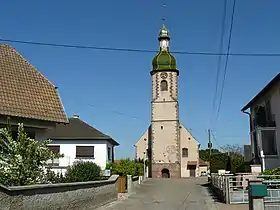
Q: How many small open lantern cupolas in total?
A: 1